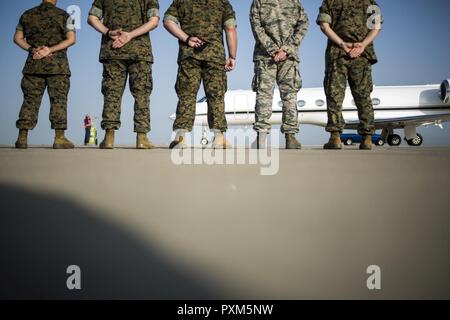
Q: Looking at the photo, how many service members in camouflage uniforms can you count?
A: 5